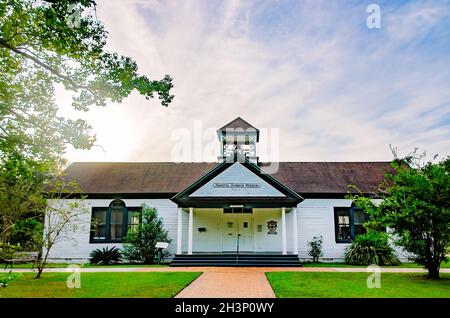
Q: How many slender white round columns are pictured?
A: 4